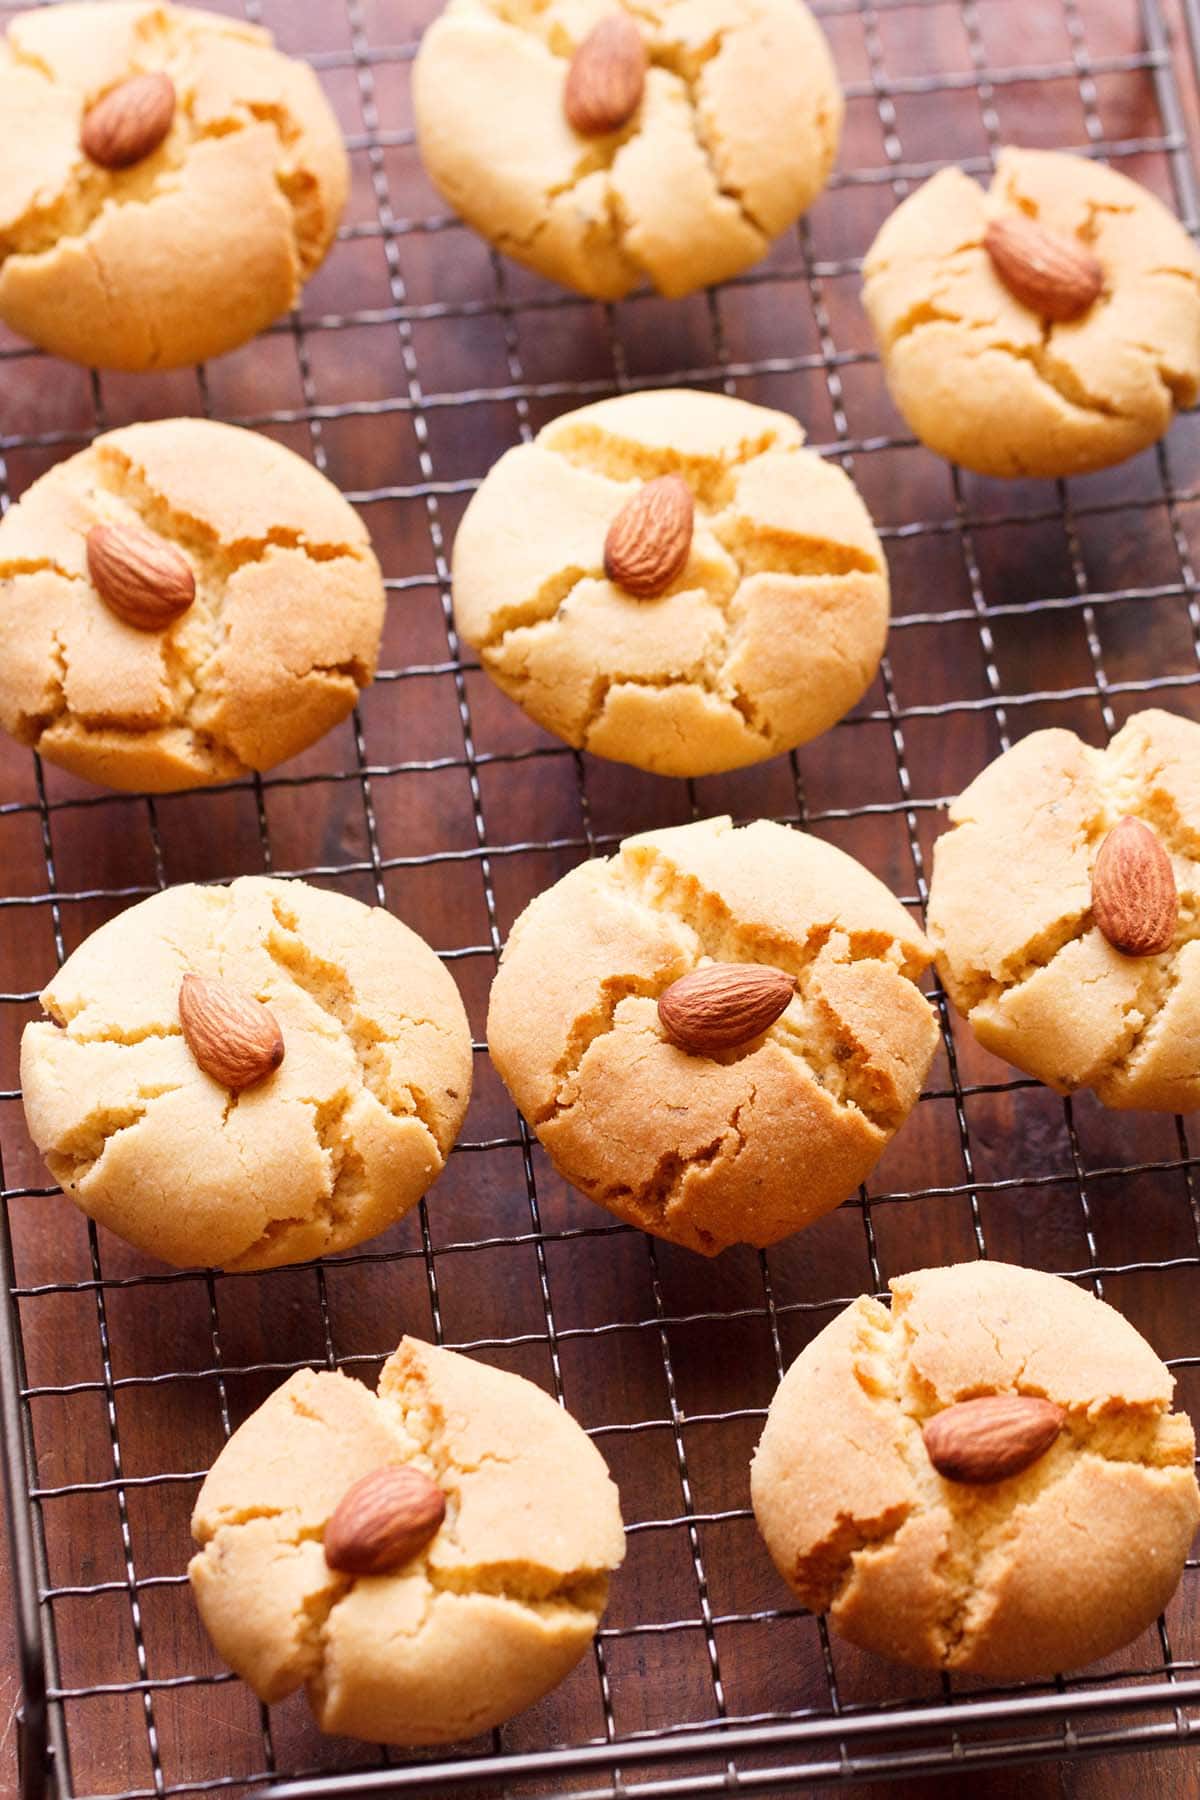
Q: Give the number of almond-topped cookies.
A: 10